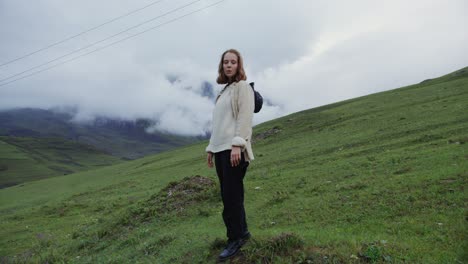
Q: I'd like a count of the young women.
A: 1